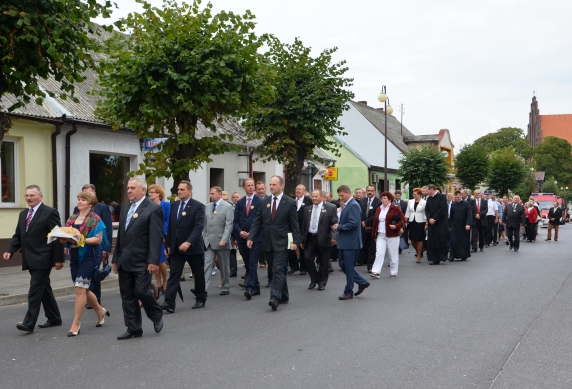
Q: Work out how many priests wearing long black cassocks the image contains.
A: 2